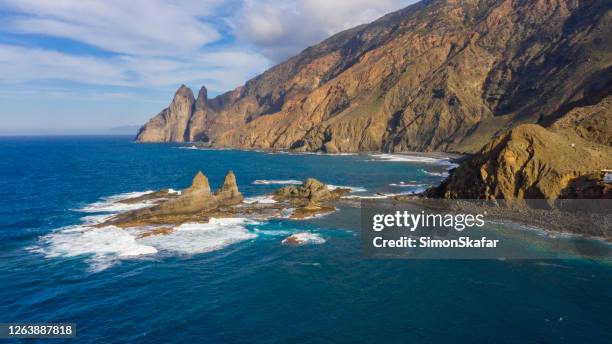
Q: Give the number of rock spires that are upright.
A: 4